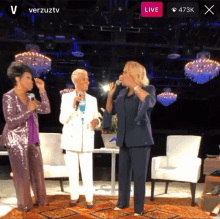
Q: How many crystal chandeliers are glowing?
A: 4